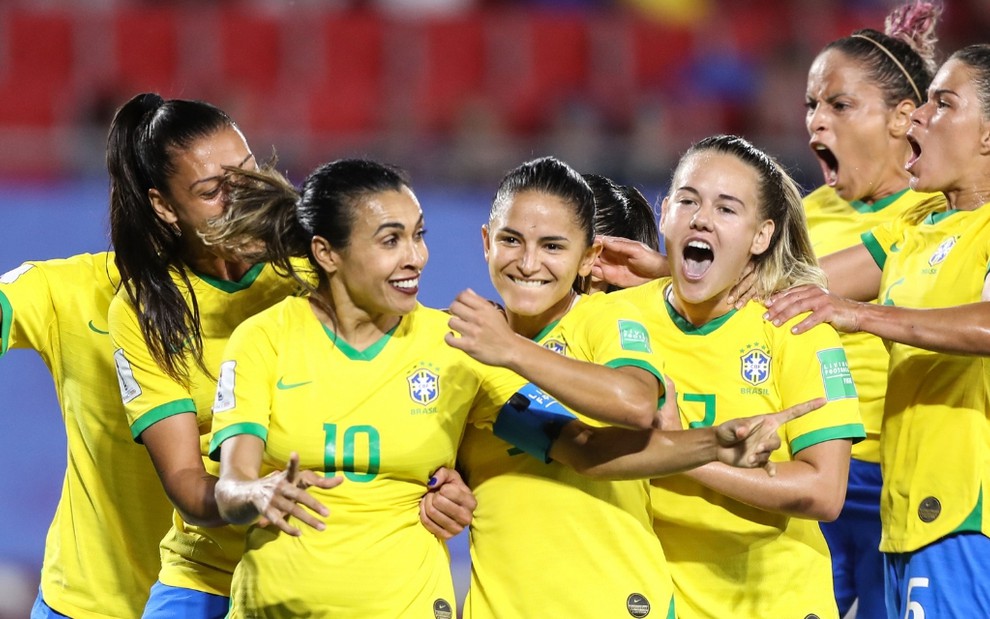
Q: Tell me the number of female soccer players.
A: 8